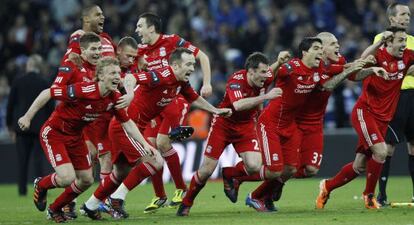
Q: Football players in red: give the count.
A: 10